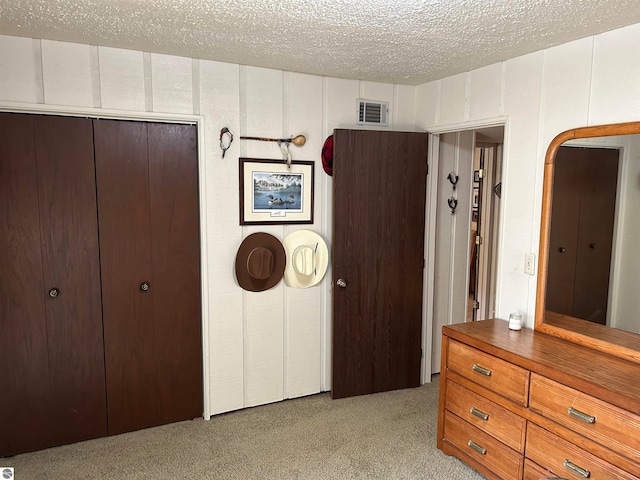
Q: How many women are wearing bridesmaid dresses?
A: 0